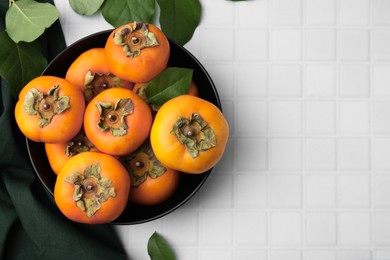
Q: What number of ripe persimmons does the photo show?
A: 9